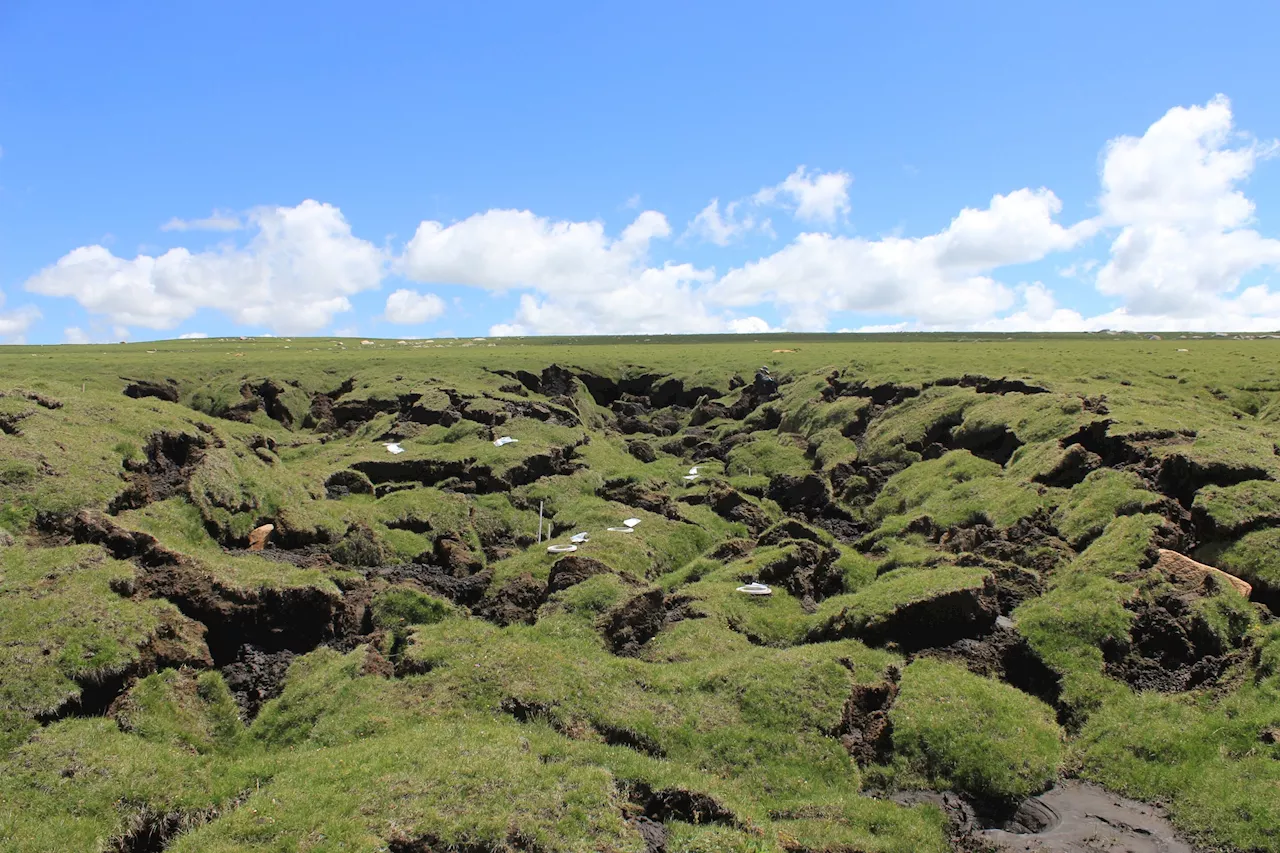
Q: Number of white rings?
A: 3